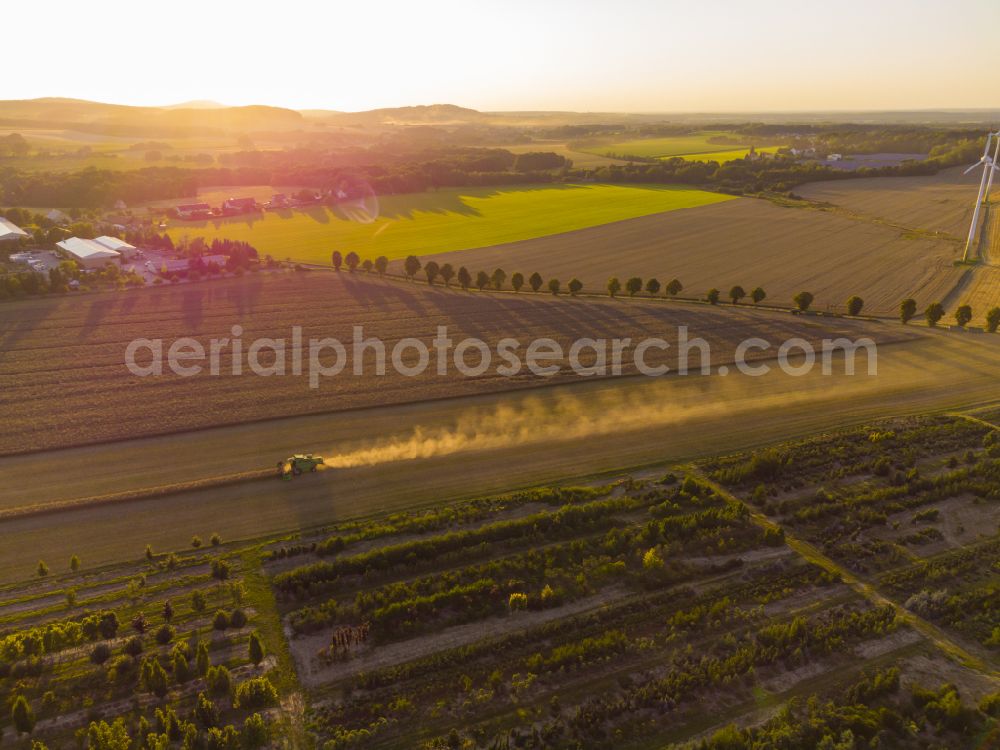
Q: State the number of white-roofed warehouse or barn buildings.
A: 3